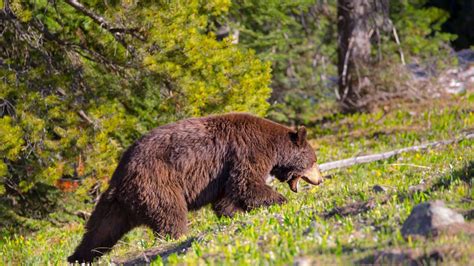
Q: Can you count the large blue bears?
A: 0